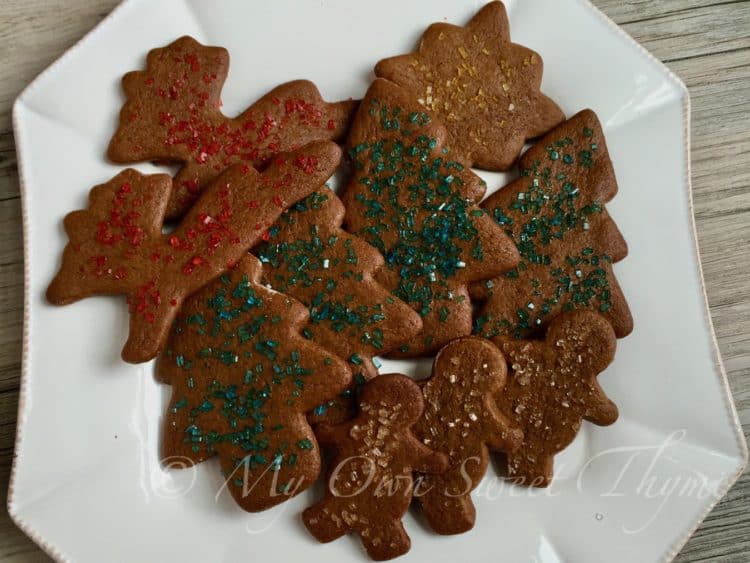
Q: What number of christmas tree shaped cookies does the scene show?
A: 4